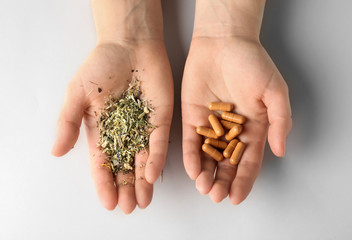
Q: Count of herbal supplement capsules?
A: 10